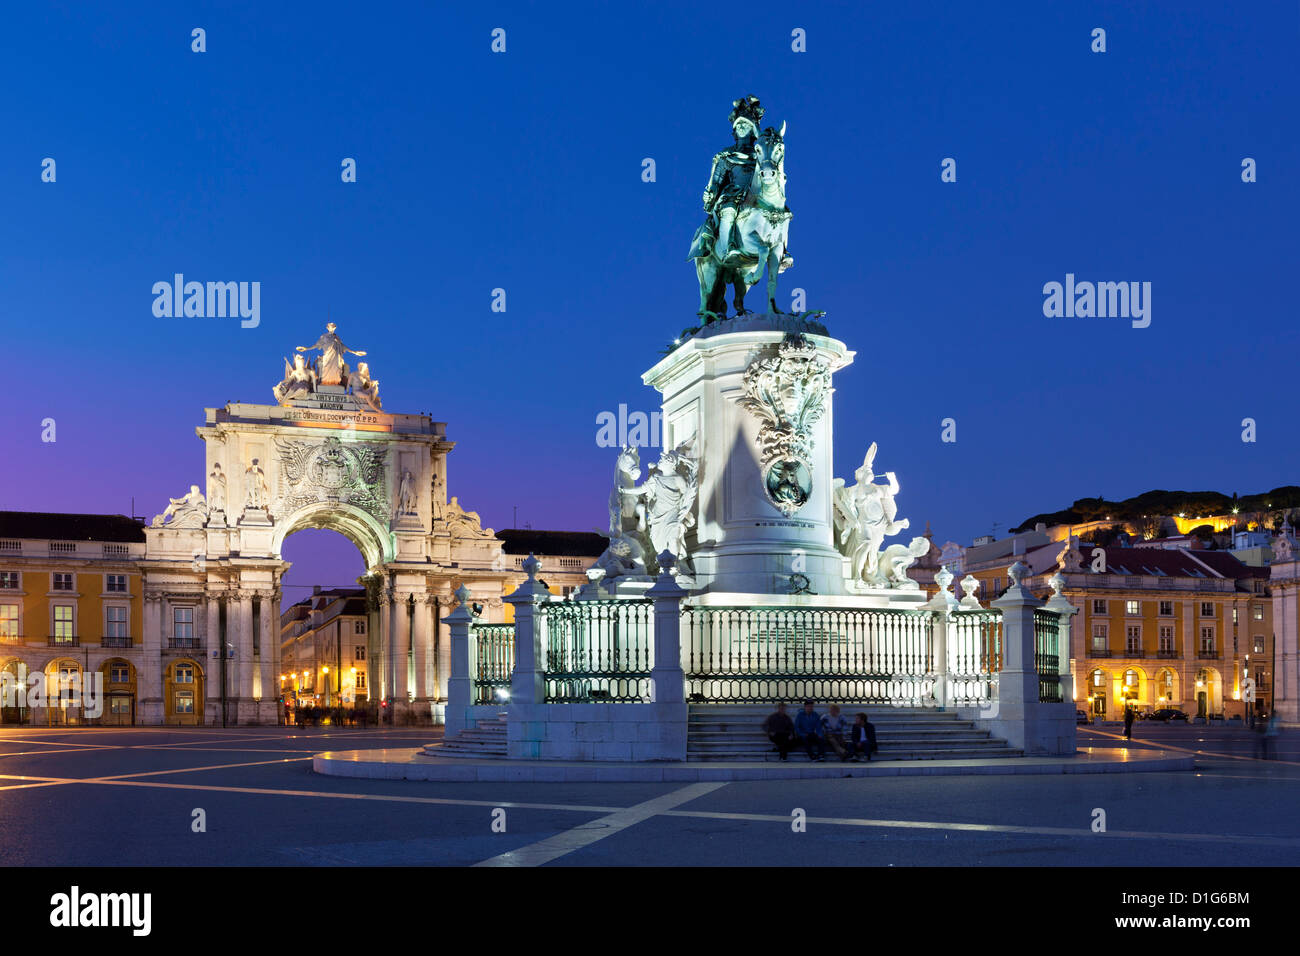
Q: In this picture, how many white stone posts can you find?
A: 8